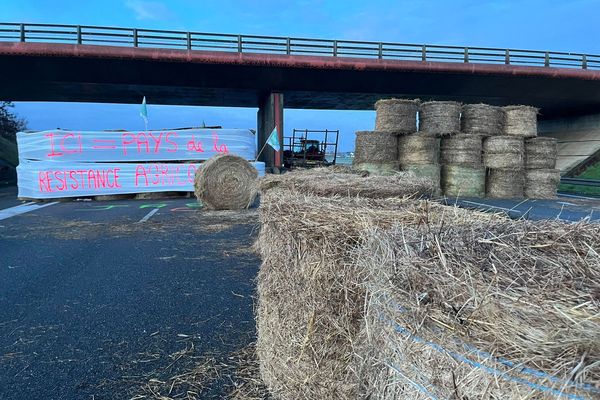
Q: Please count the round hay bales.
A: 15